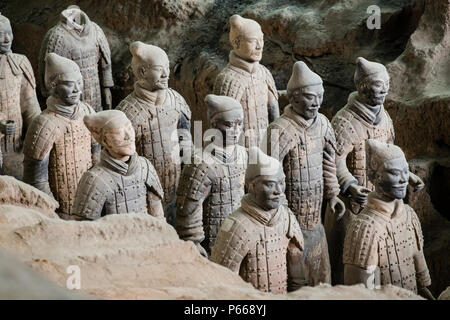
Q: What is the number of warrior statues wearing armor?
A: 11